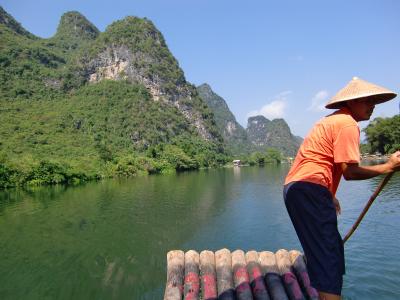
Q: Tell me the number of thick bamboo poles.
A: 9